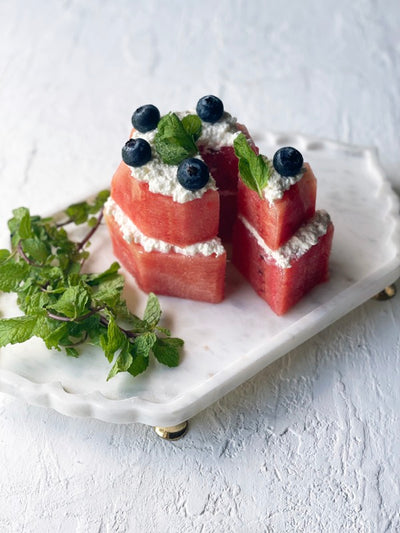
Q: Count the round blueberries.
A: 5